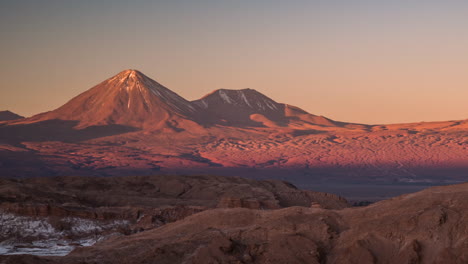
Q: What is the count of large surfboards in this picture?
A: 0